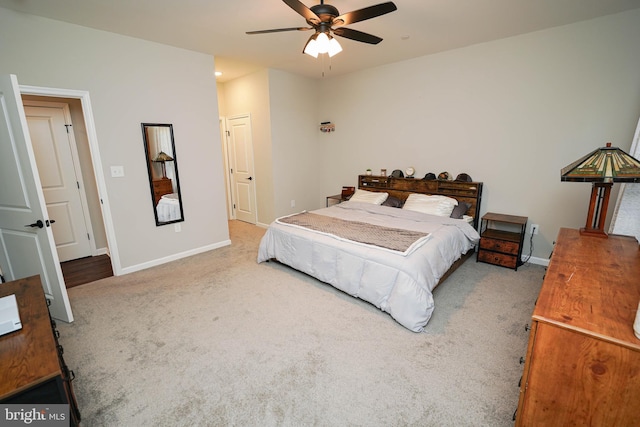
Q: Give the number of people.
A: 0